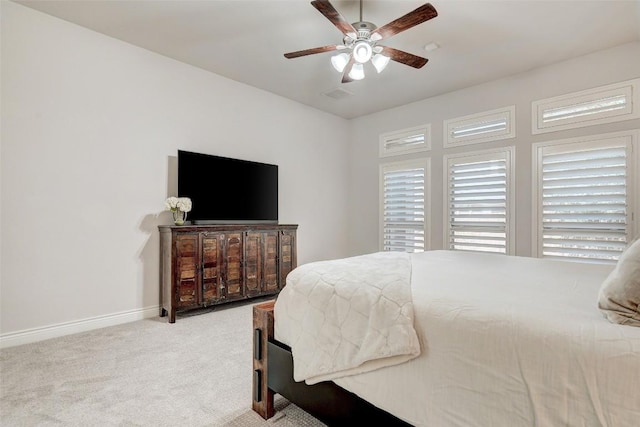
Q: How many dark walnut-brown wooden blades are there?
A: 5